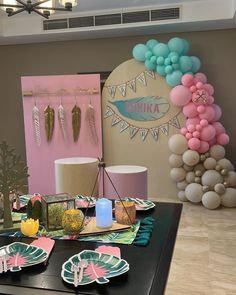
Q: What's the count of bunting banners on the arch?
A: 2